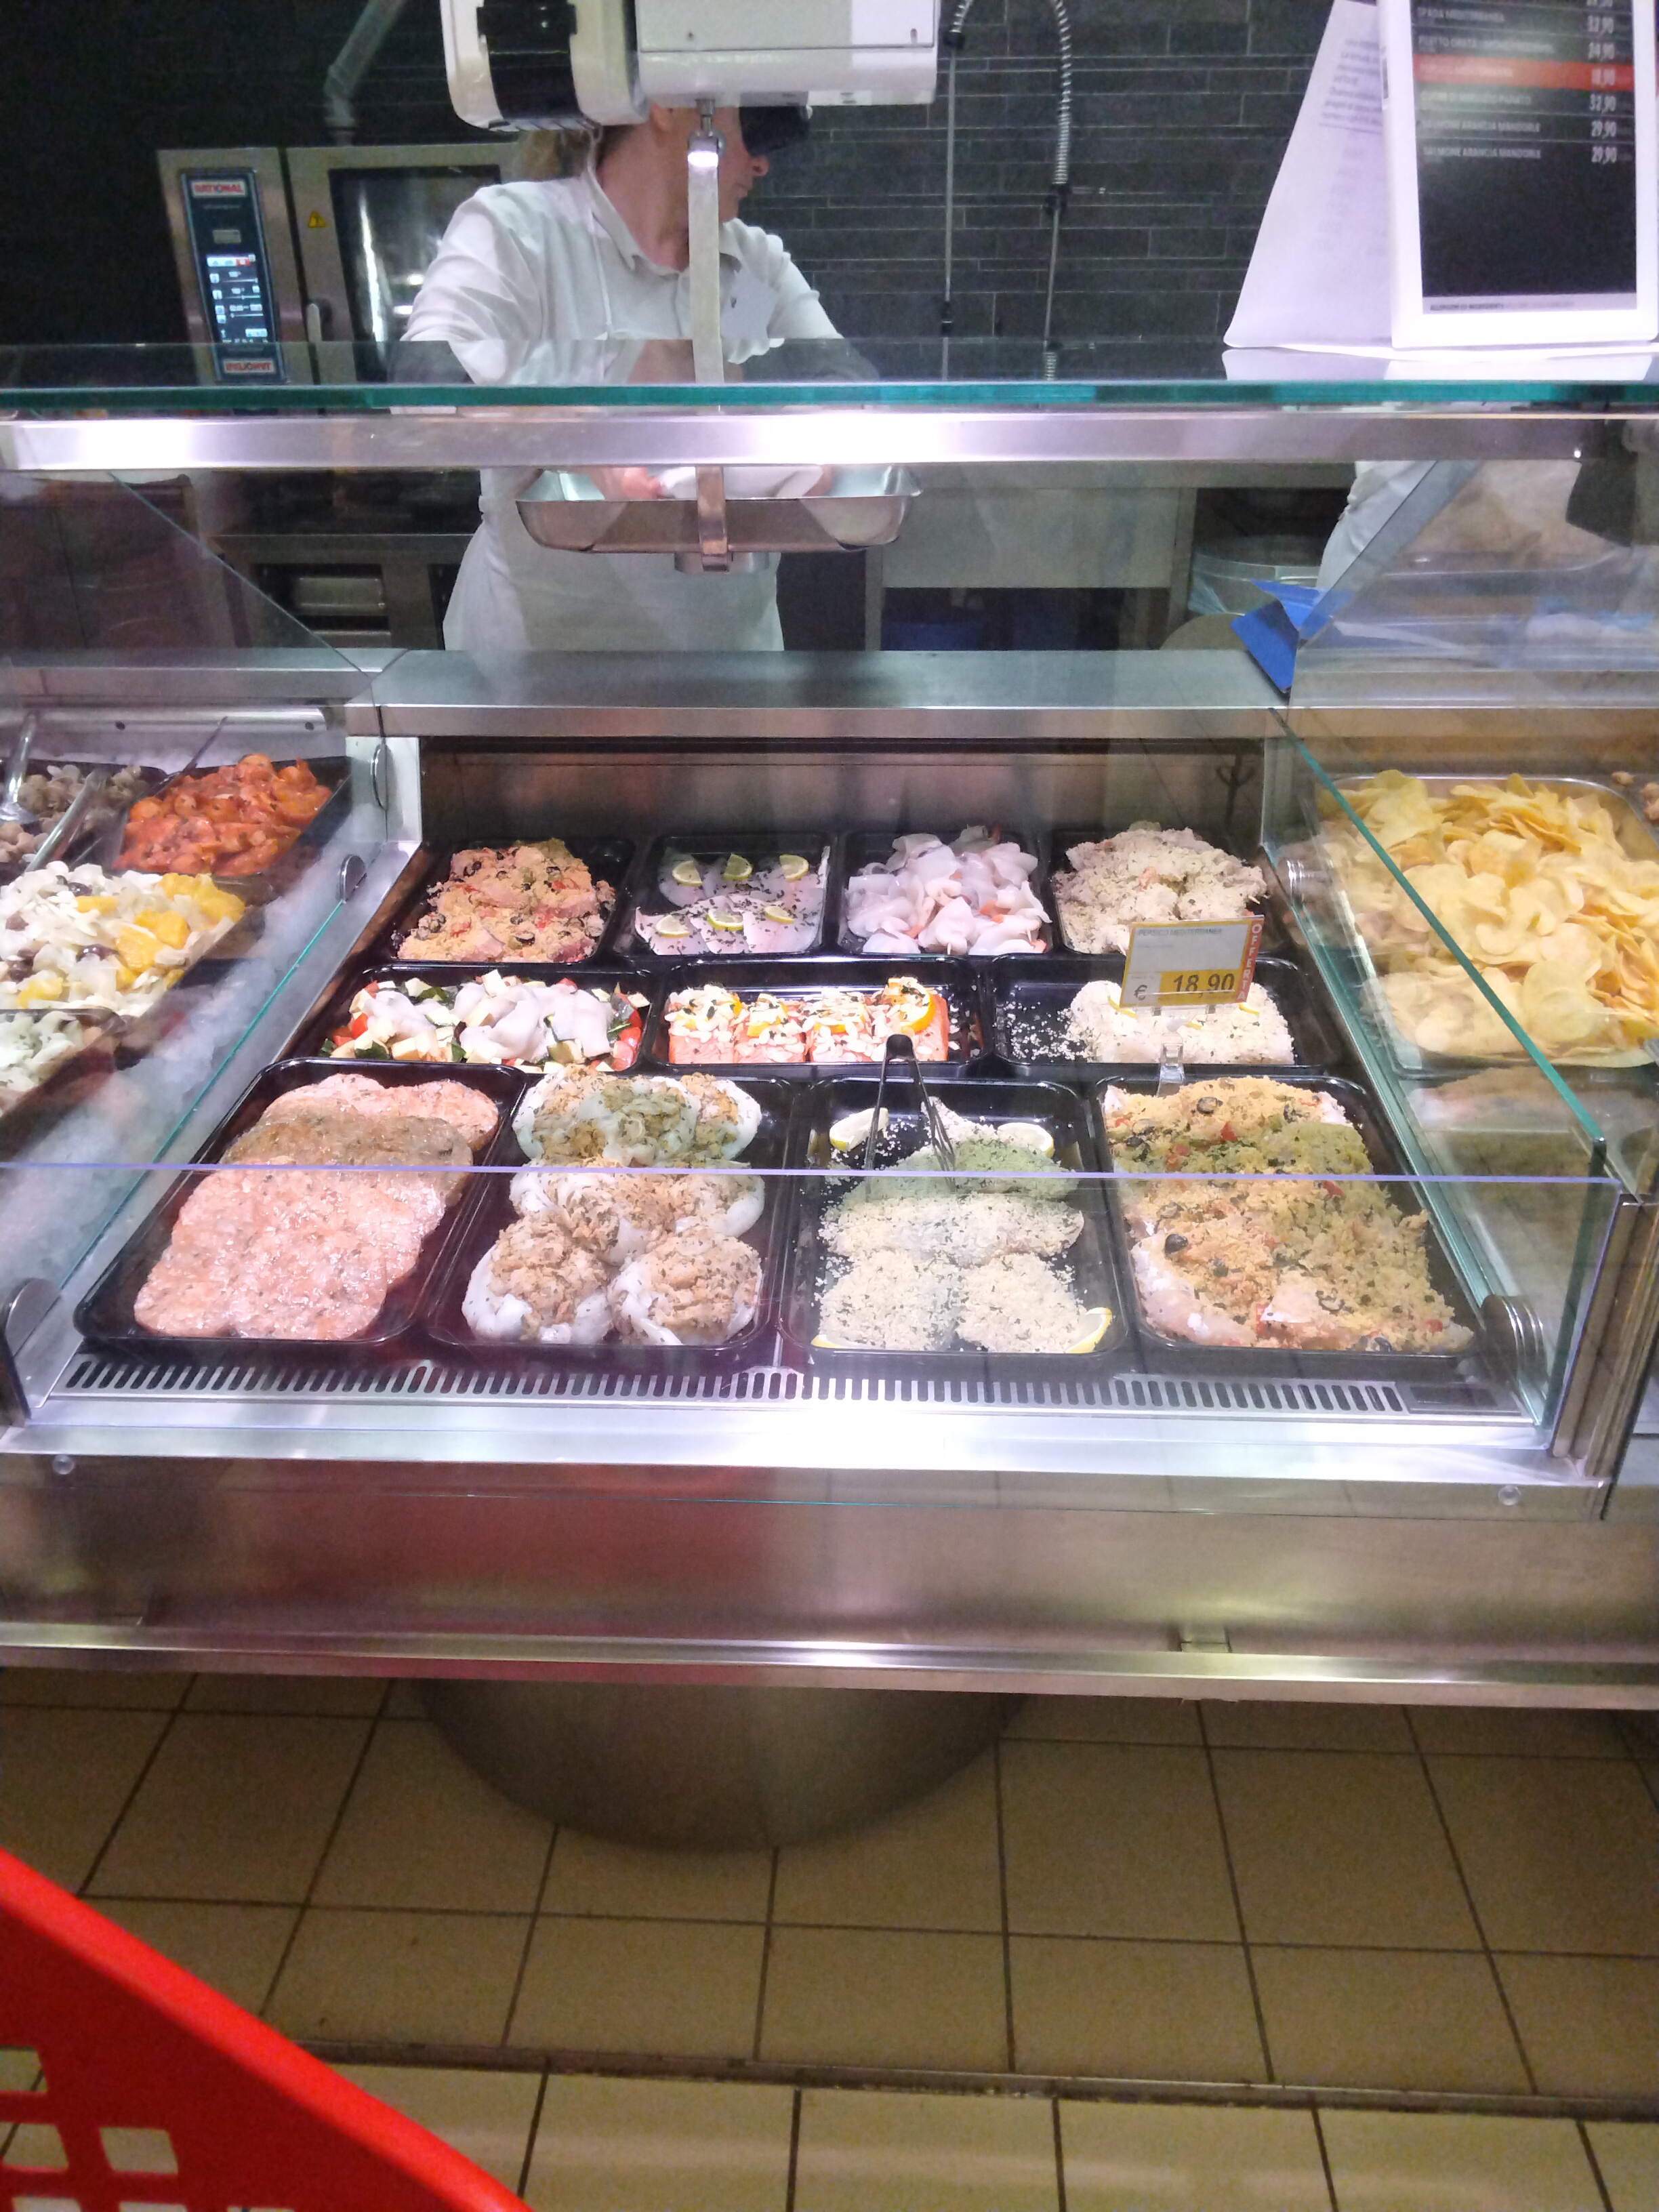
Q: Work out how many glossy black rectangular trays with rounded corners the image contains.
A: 11